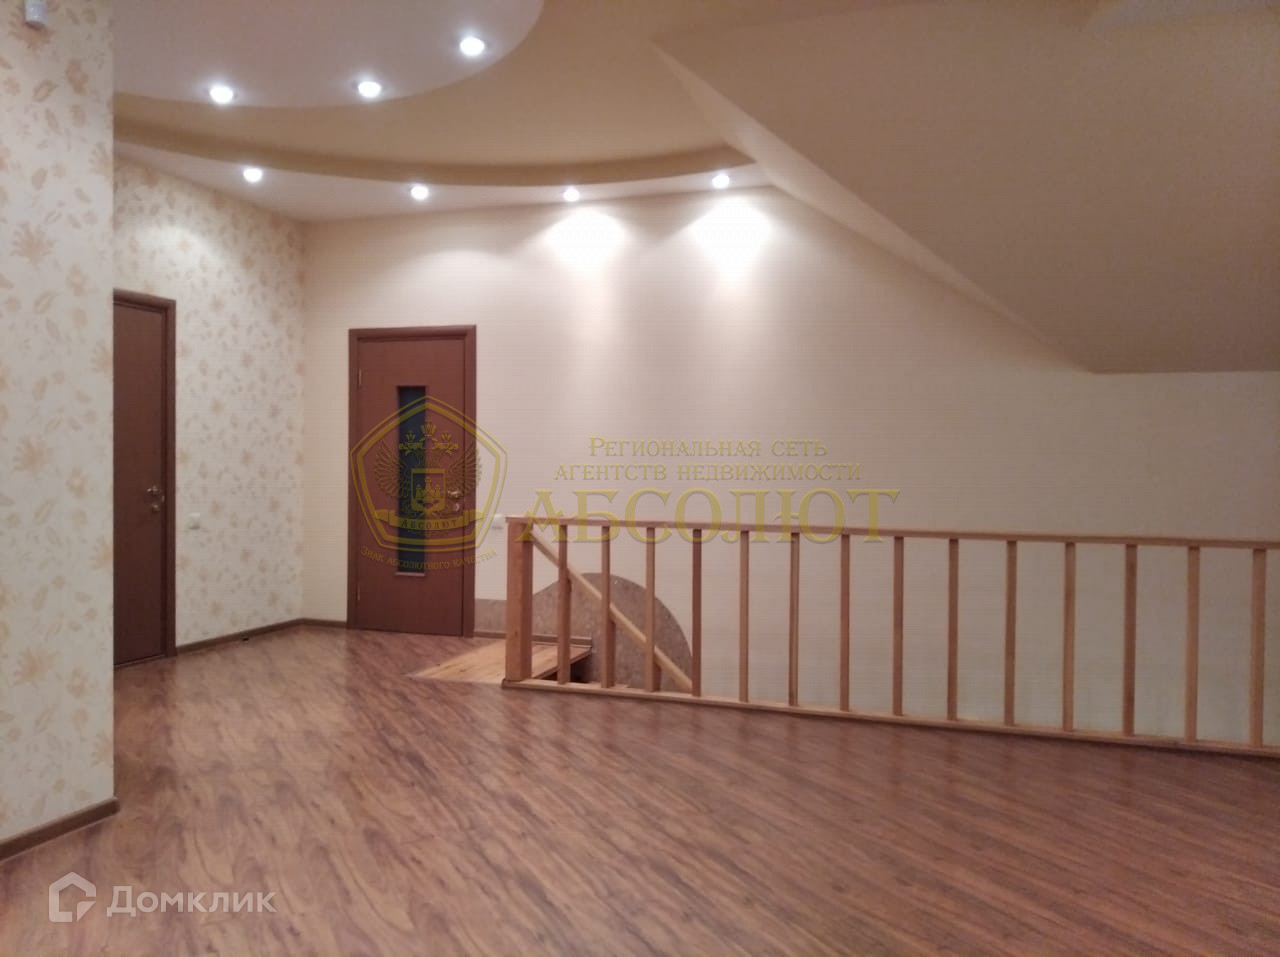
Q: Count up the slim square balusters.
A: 14